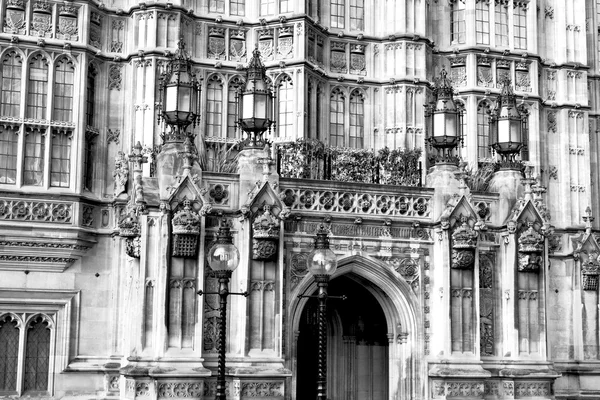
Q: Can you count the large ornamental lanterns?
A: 4